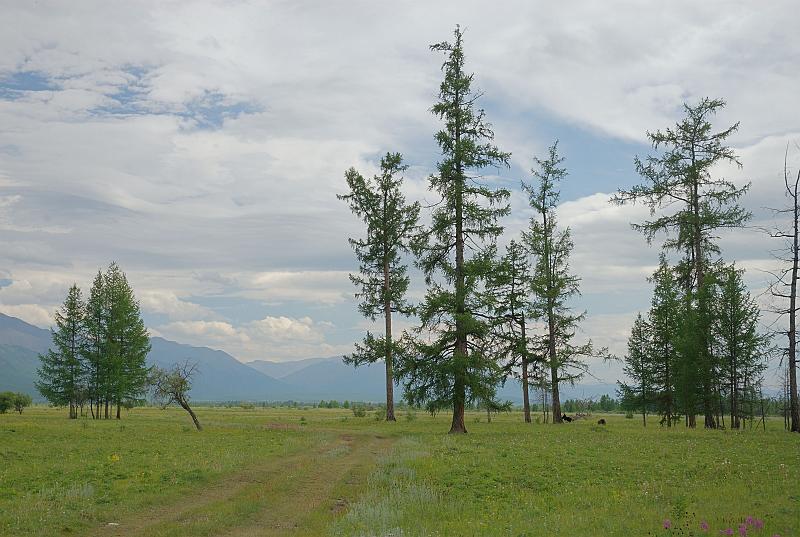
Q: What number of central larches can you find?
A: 4